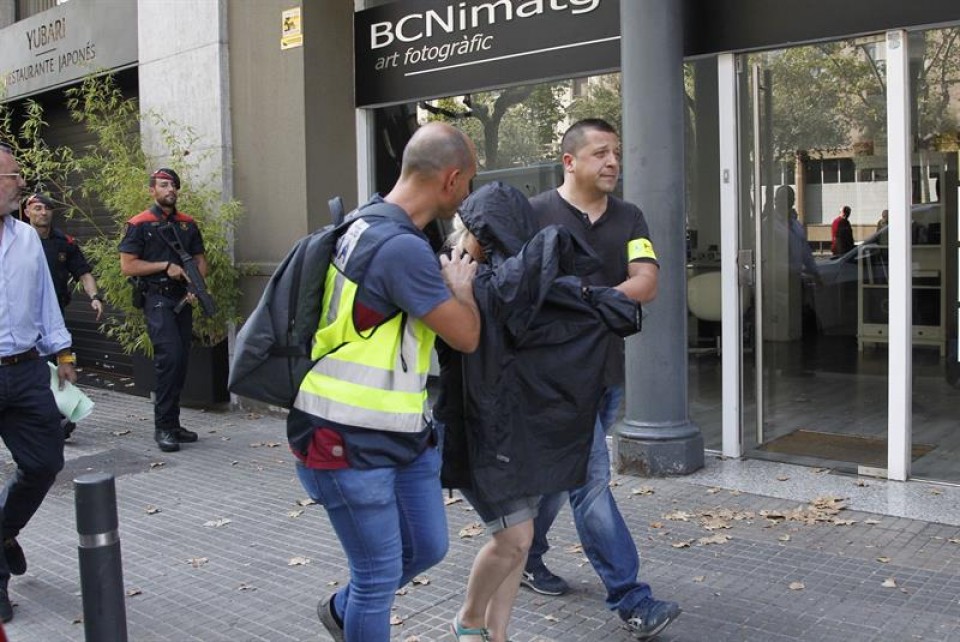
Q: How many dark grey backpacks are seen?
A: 1